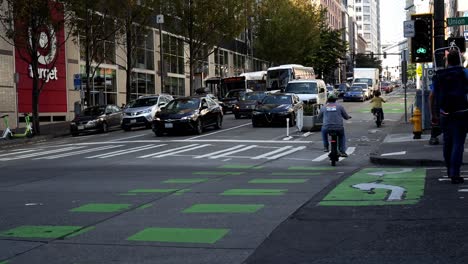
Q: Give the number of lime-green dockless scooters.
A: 2